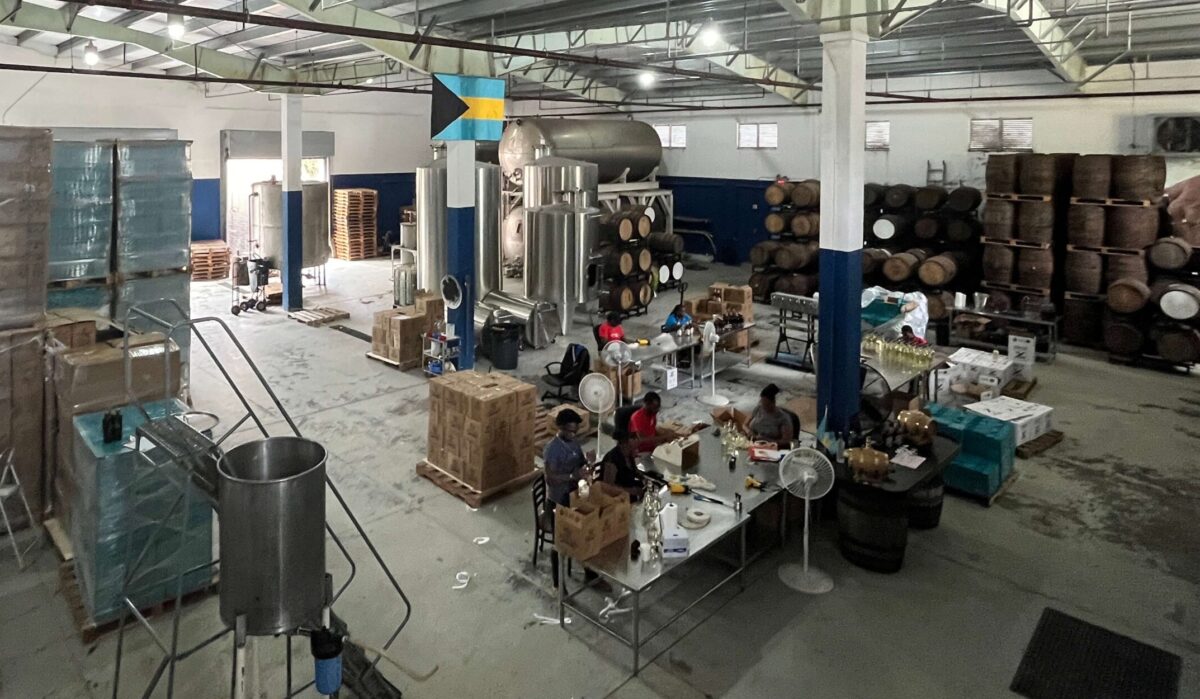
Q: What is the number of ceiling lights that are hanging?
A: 4